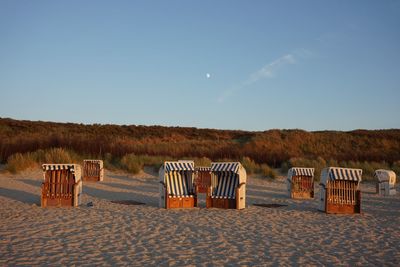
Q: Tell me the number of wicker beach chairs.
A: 8